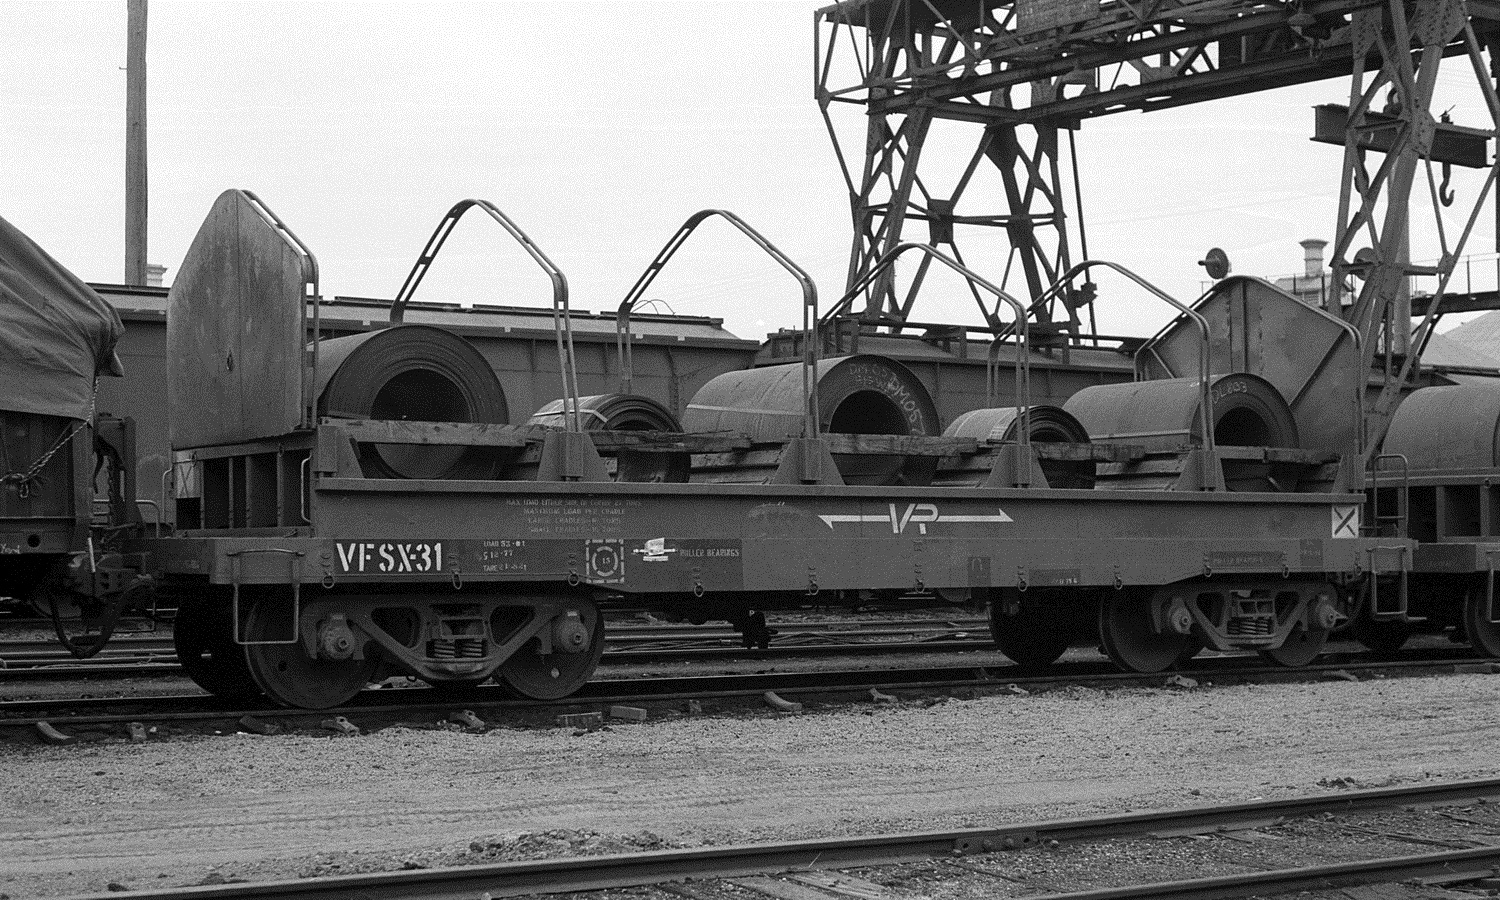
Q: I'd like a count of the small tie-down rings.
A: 11